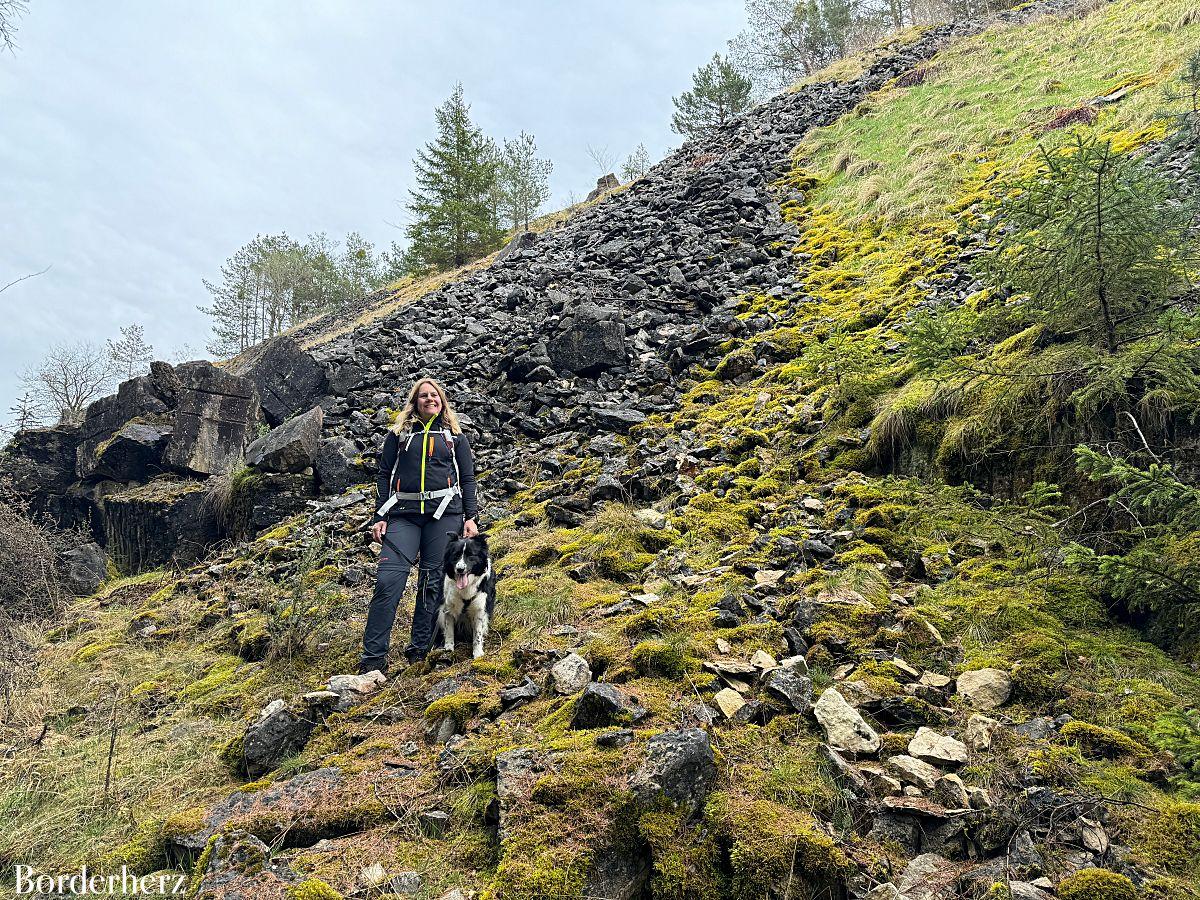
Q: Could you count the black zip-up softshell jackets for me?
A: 1